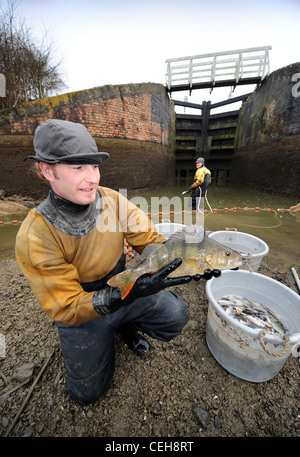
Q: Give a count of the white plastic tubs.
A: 3